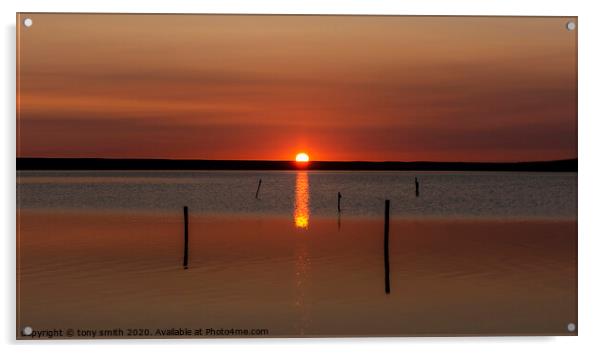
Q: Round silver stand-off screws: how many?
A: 4